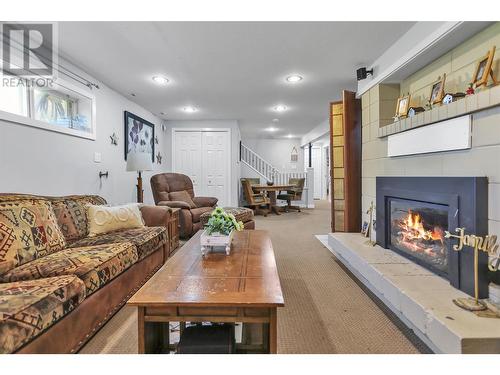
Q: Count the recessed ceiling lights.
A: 6